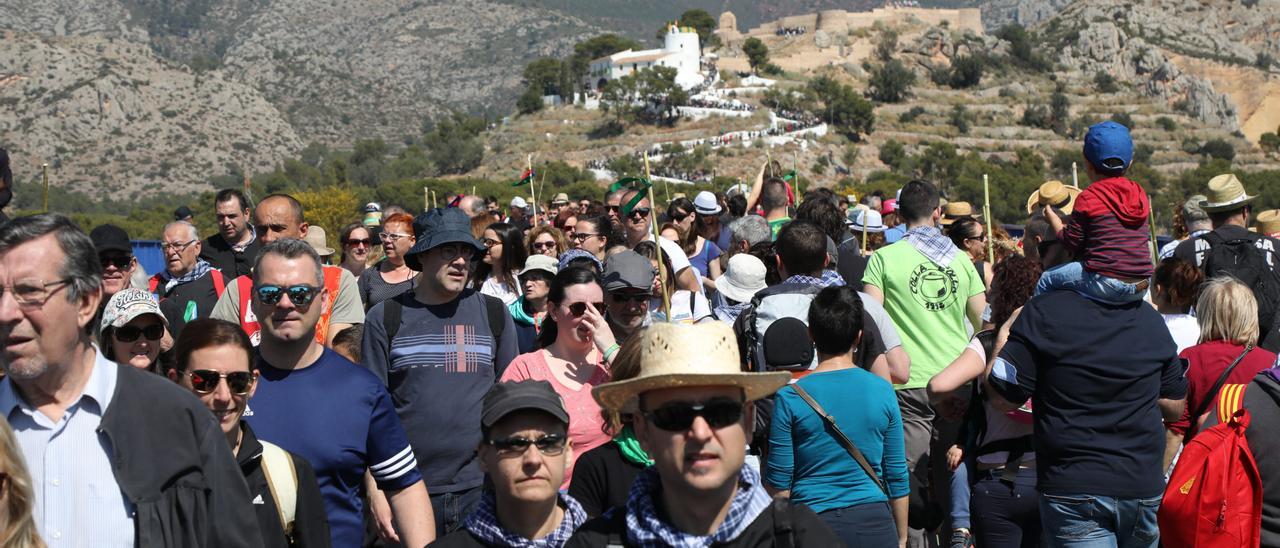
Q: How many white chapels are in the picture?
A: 1